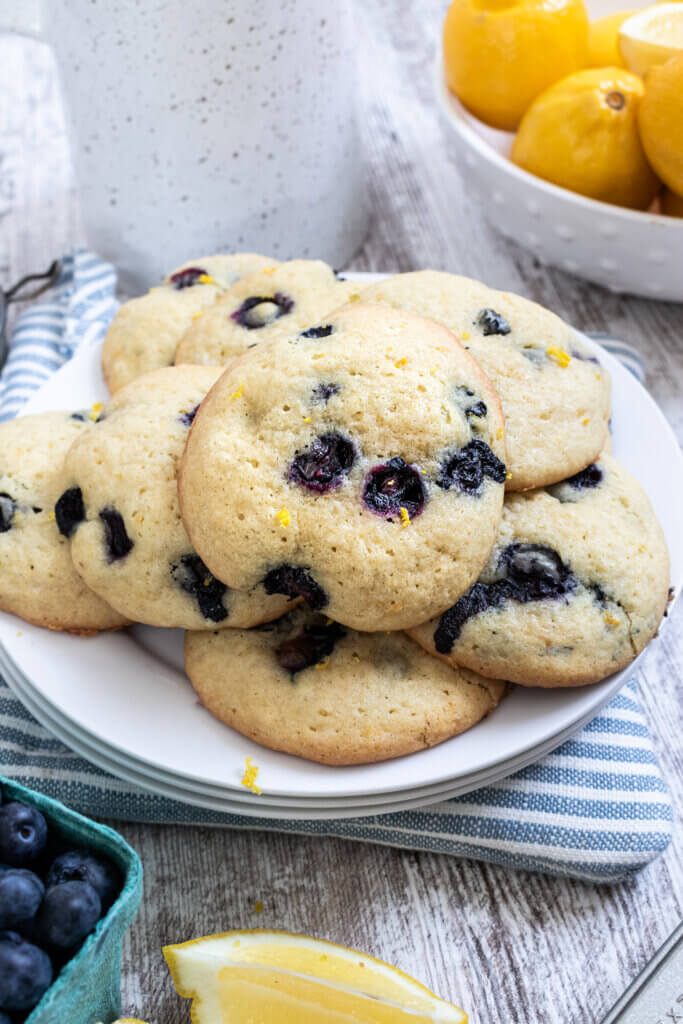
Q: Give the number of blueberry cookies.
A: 8